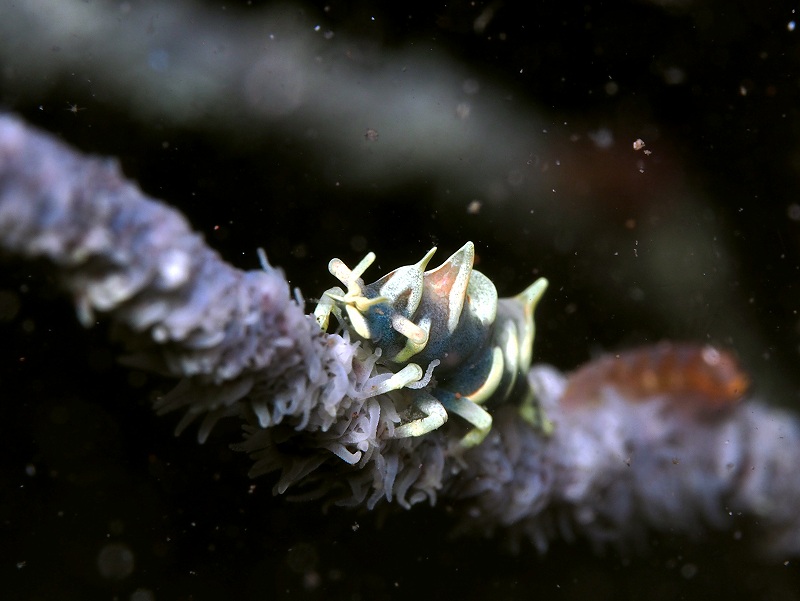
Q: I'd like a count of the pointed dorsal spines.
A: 3